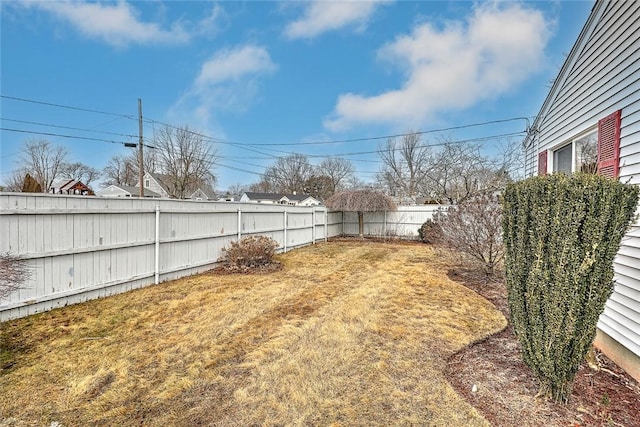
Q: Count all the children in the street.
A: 0